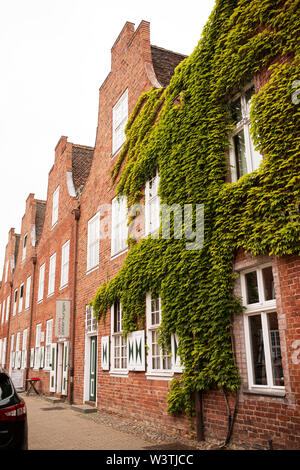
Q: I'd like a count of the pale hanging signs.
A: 1